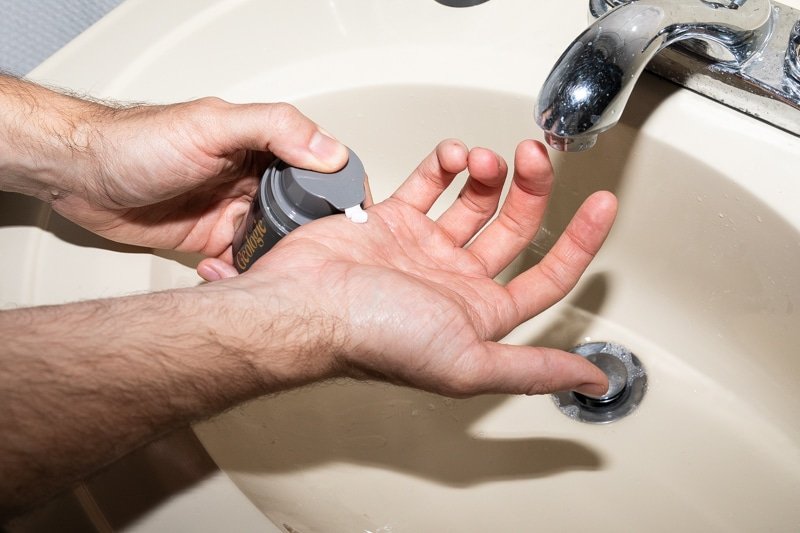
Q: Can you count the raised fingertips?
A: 4